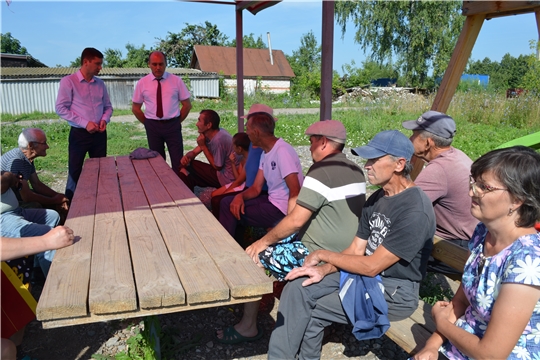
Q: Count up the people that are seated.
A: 11